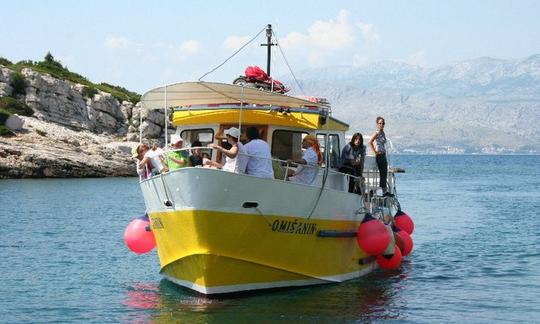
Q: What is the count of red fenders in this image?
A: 5